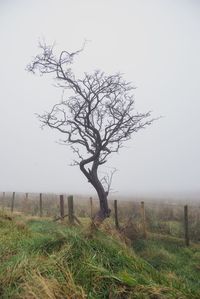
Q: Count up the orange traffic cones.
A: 0